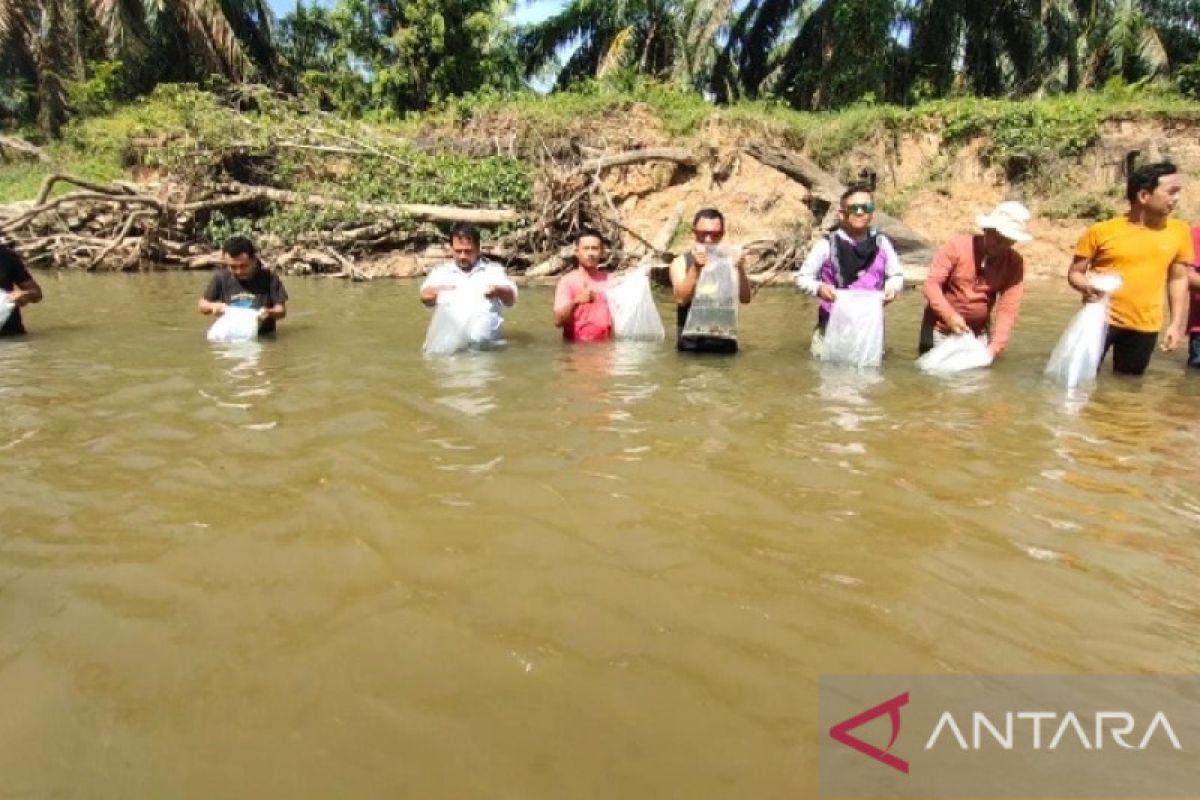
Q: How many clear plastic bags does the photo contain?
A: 8